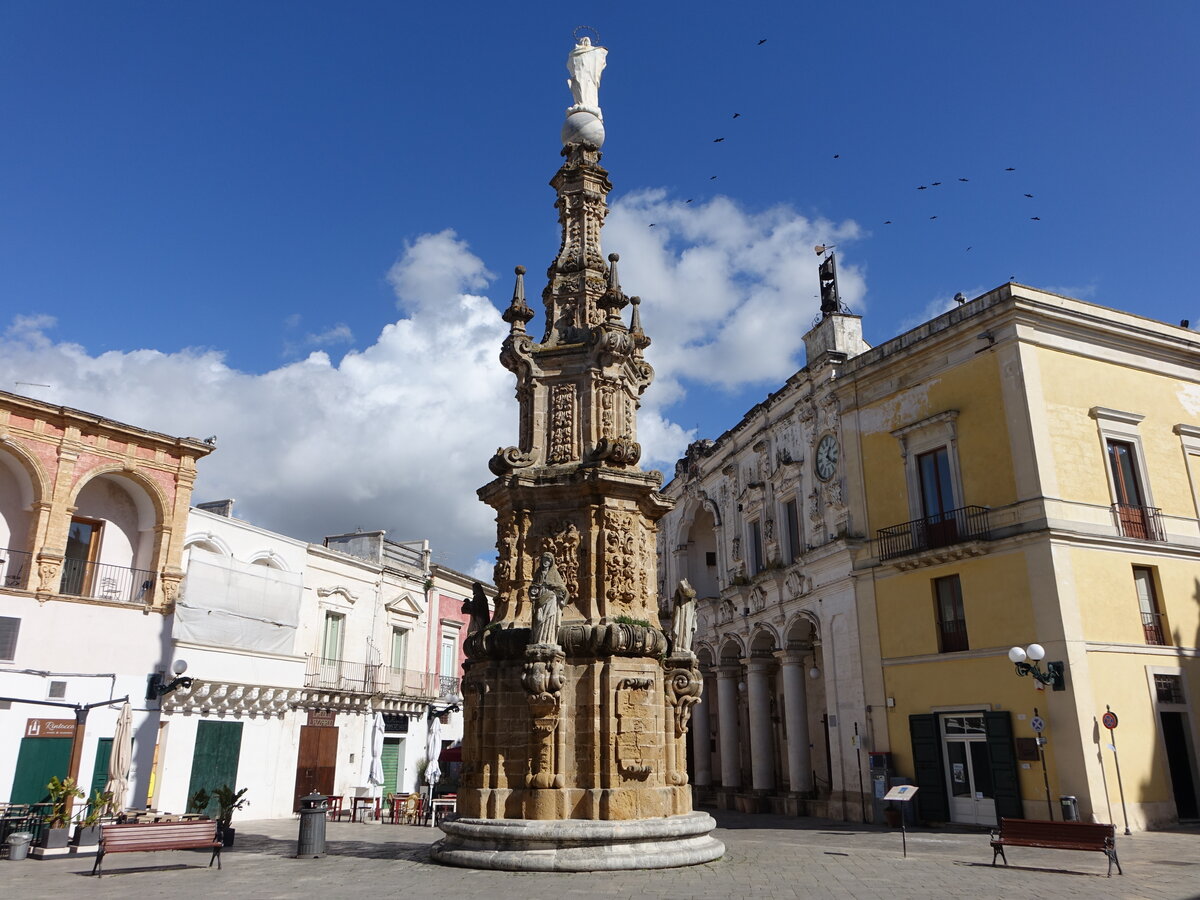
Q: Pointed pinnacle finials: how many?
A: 3